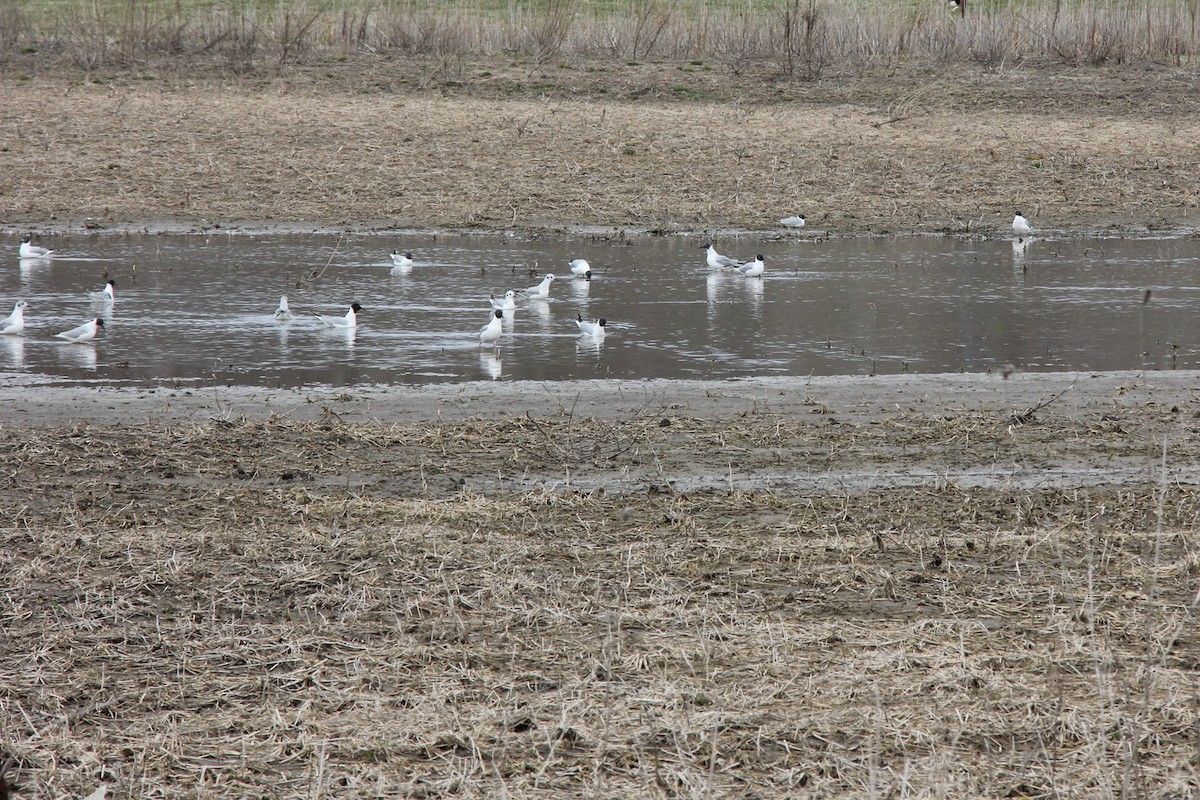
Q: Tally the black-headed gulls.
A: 12